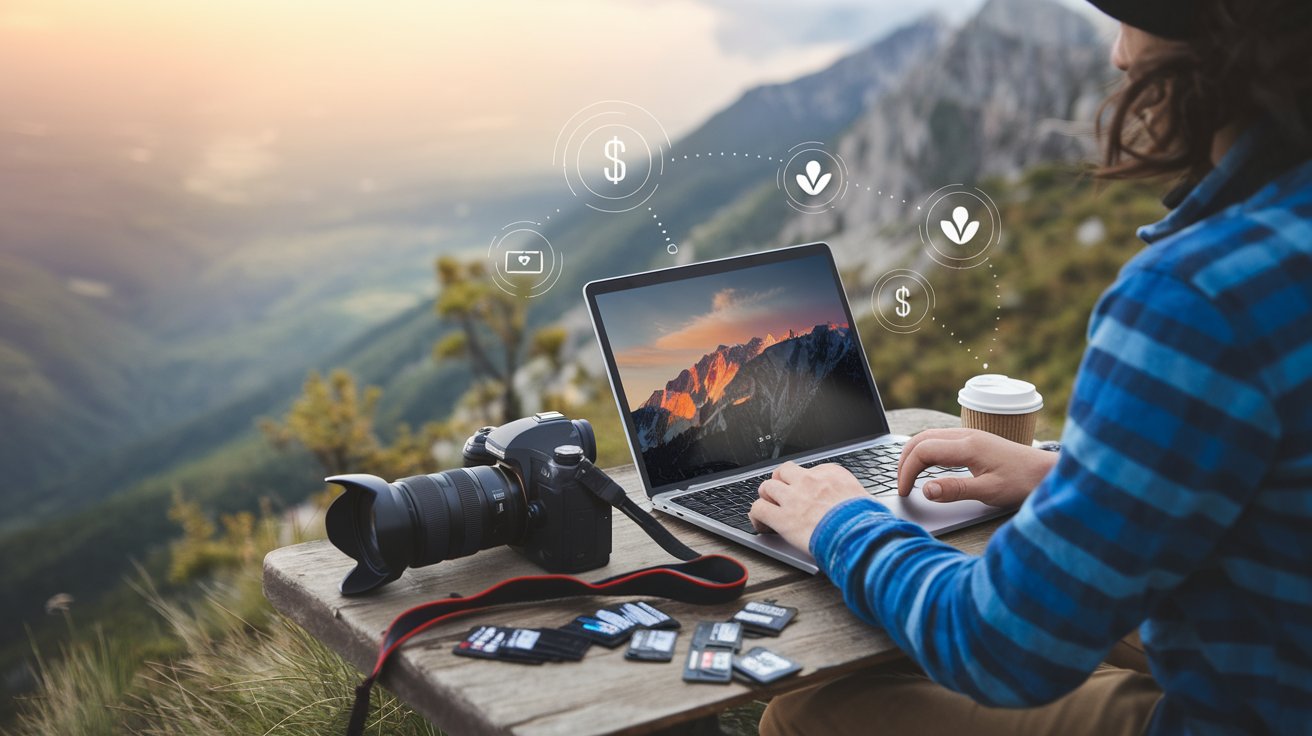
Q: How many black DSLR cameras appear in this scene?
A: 1